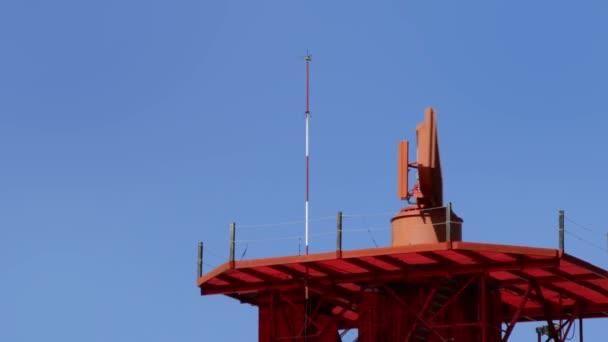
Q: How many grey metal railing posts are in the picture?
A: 5